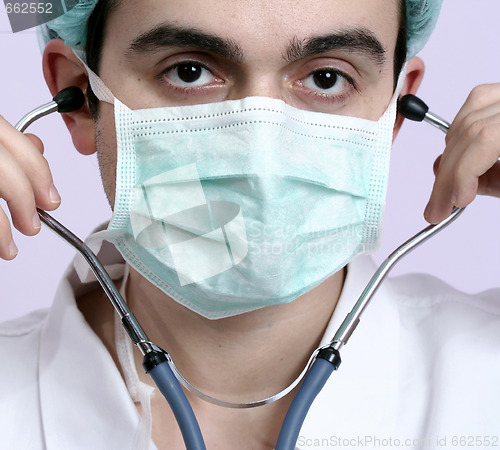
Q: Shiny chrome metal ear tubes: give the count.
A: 2